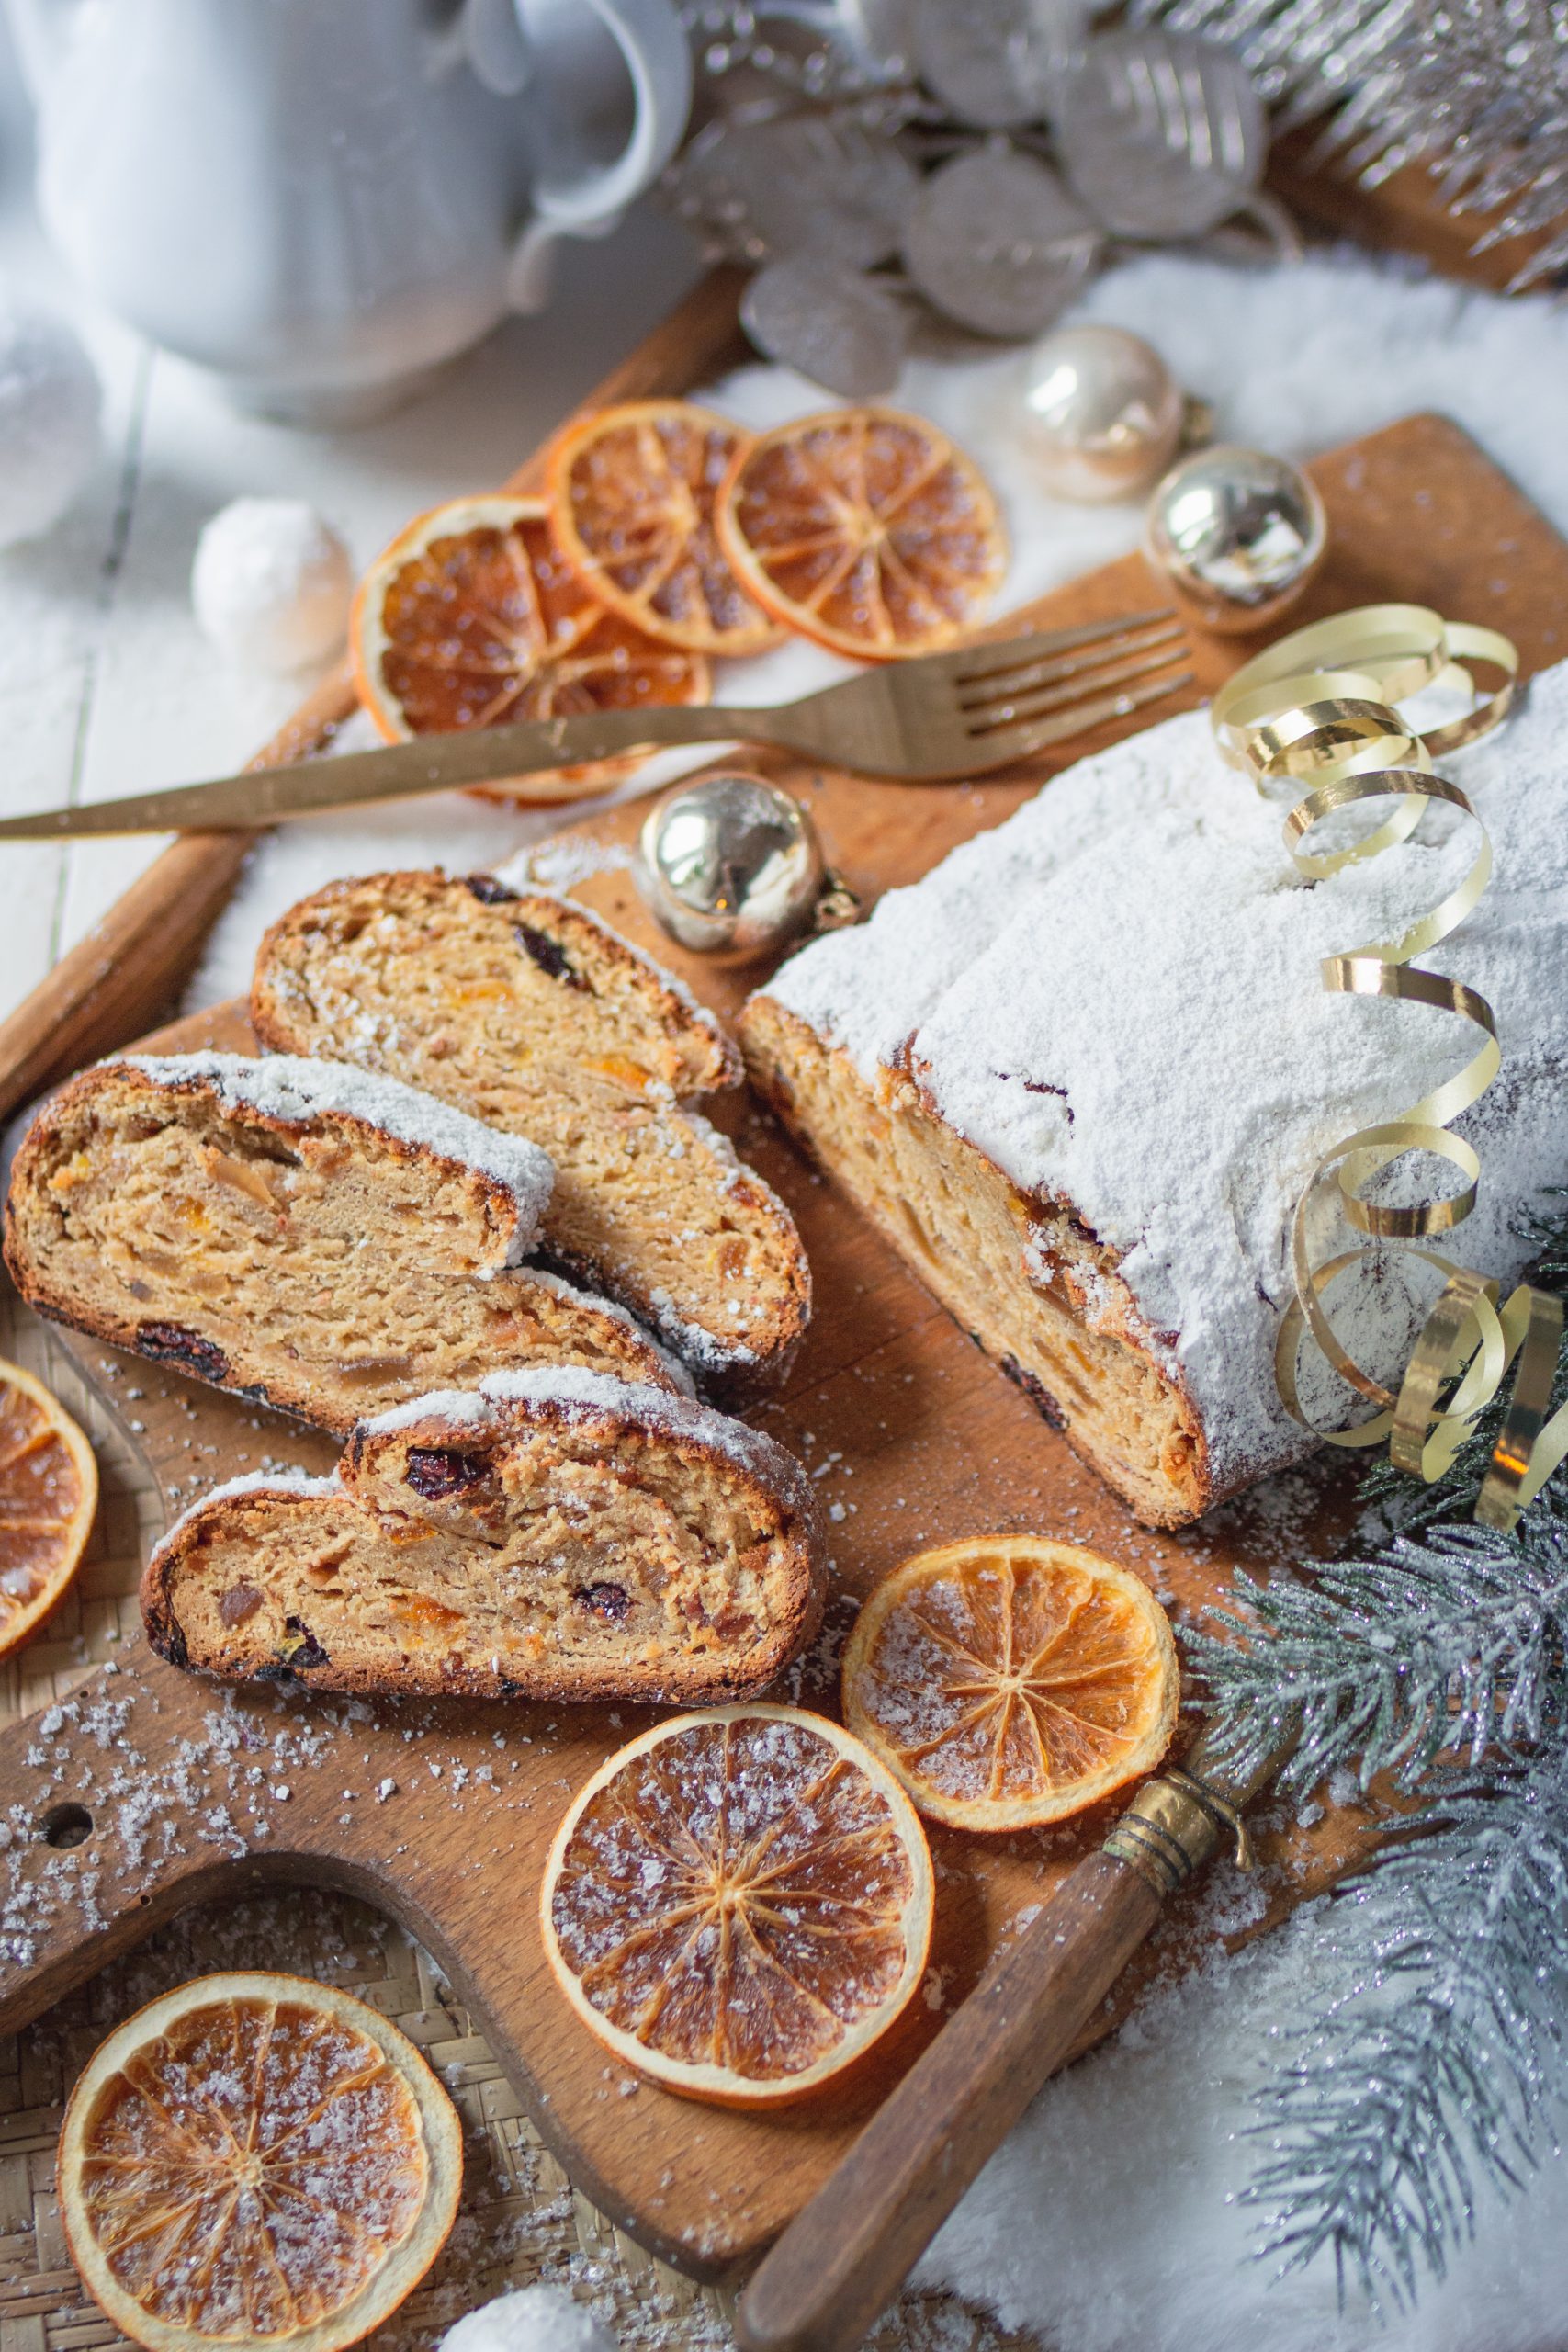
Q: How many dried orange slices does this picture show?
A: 7